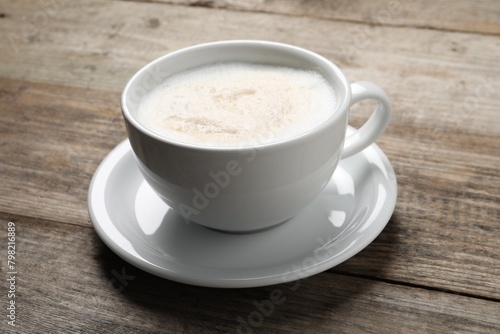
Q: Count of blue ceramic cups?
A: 0